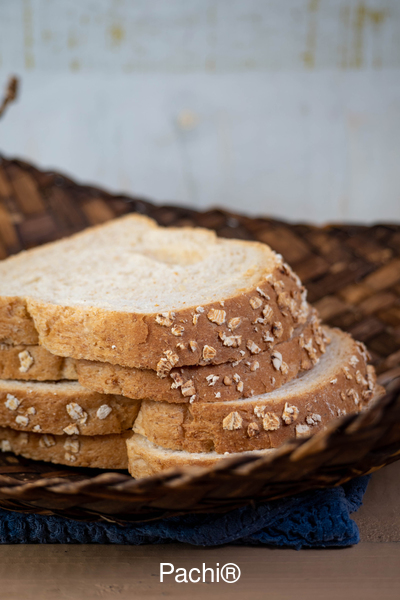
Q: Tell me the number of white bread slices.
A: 4